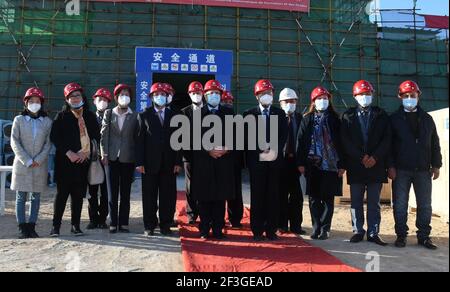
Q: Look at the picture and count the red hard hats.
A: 13